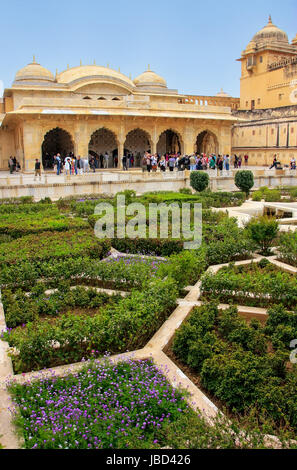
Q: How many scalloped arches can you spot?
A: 5